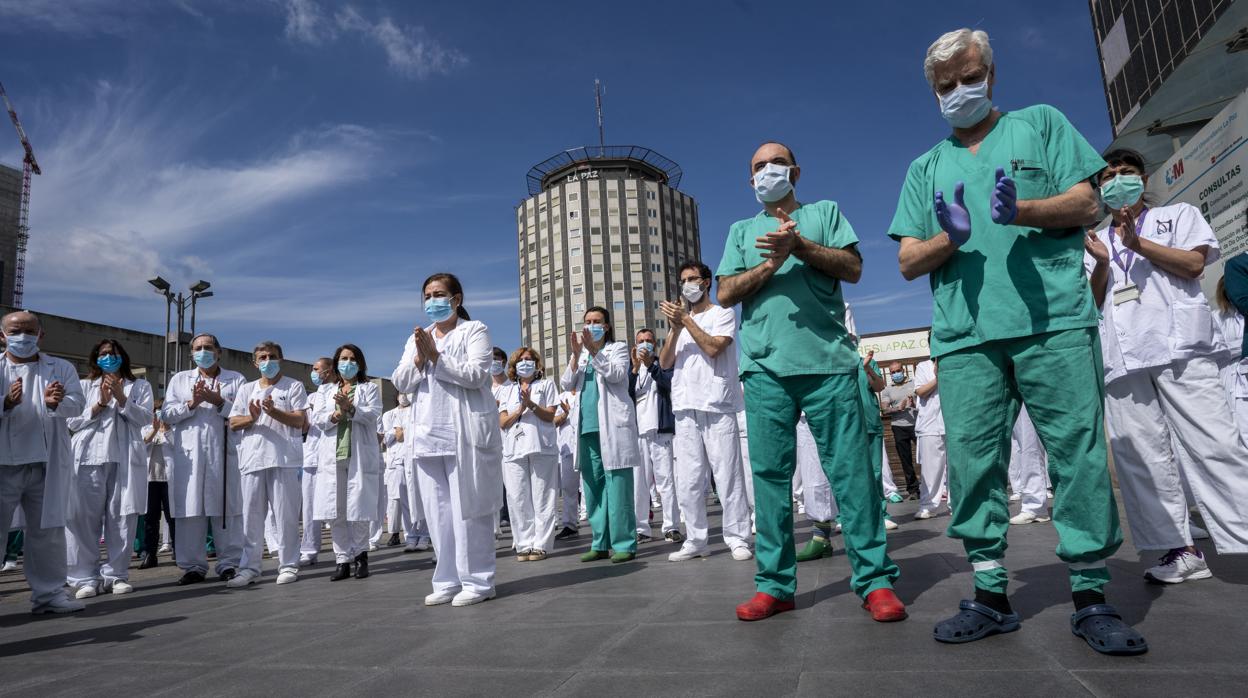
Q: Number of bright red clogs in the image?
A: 2